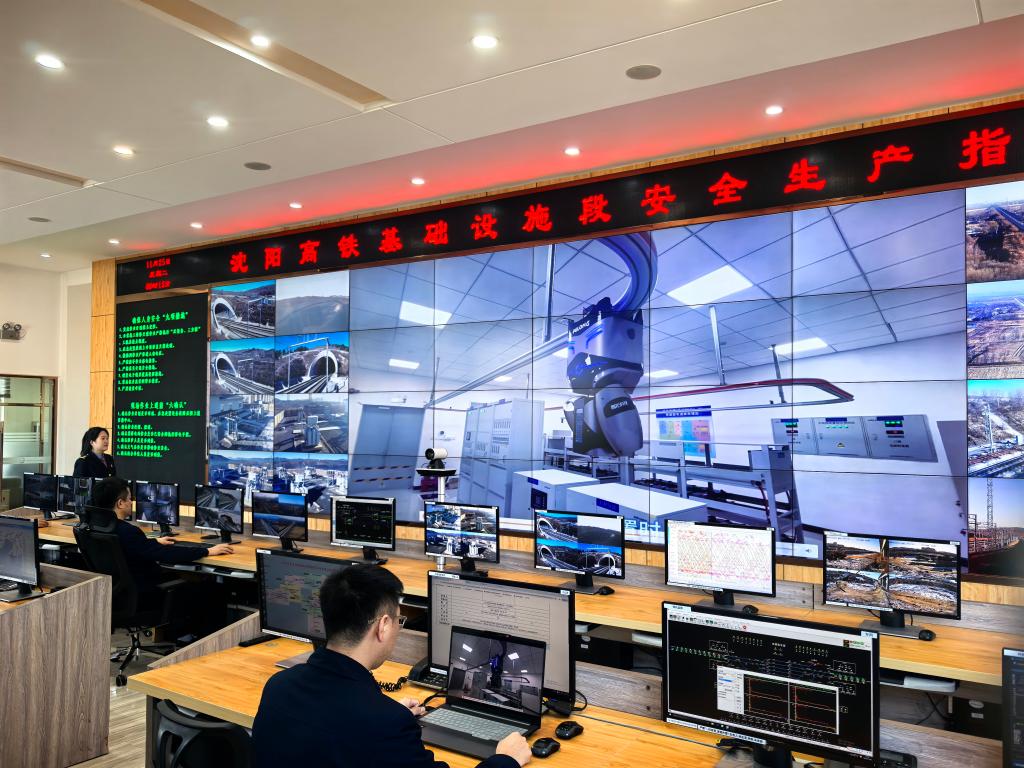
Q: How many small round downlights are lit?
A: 12